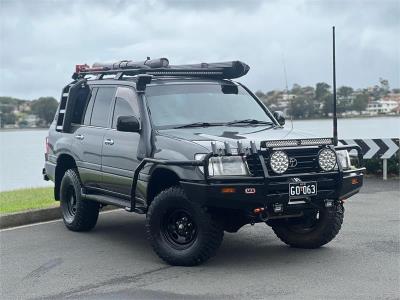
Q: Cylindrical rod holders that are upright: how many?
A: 4